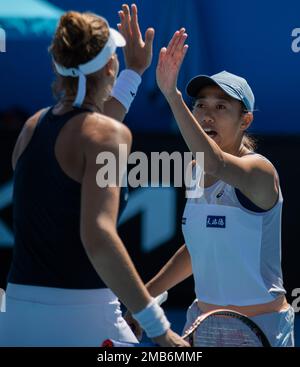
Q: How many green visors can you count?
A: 0